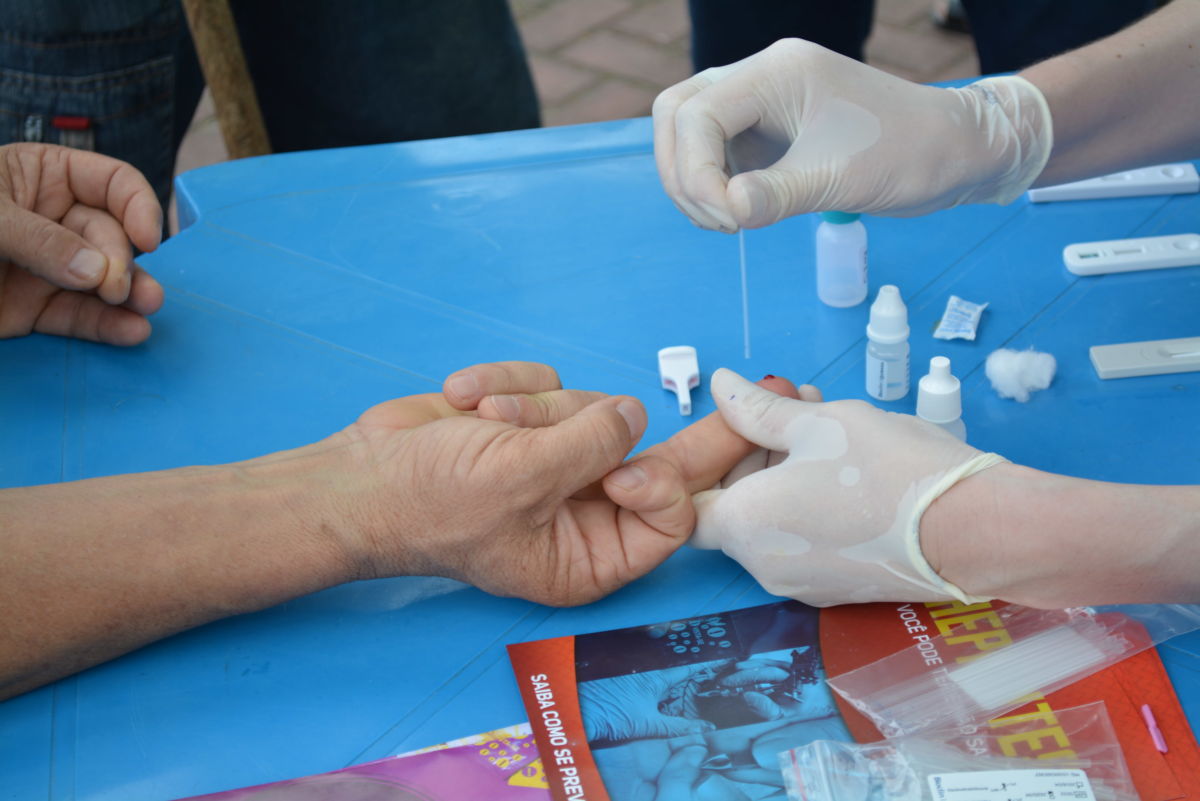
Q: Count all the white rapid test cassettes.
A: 3